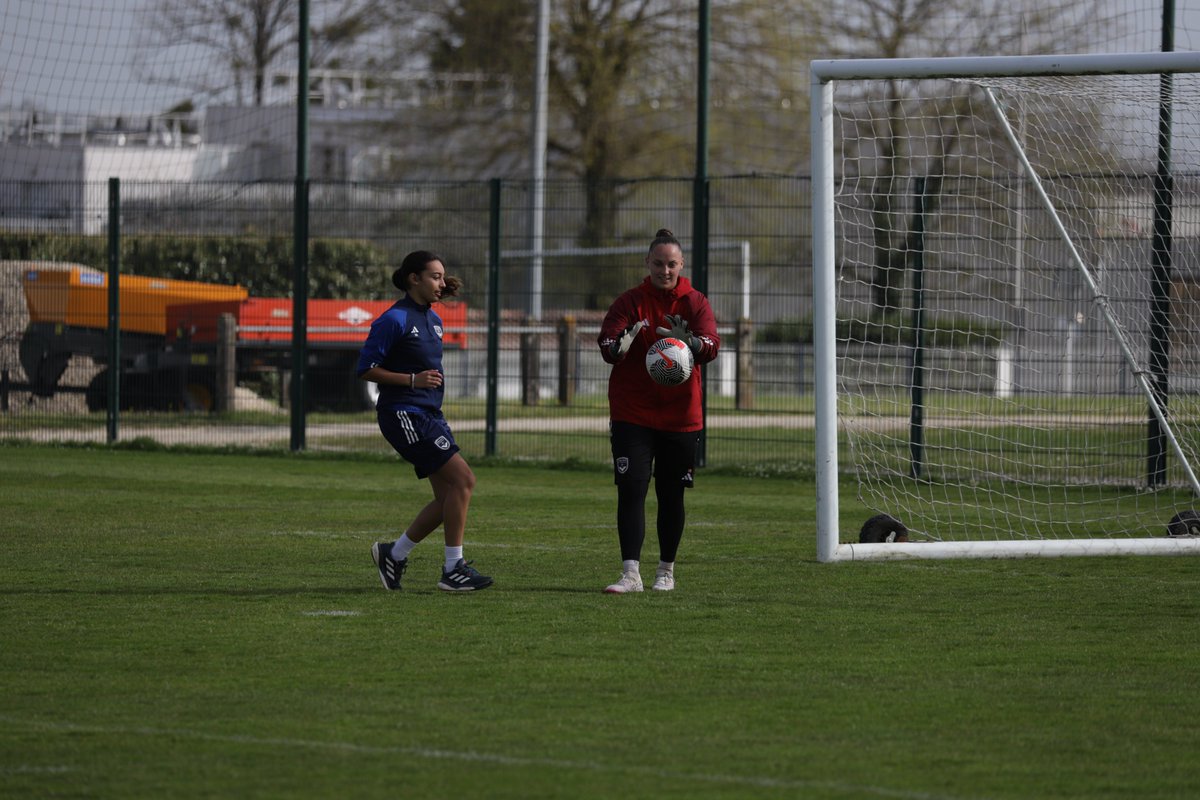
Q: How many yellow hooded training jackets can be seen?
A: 0